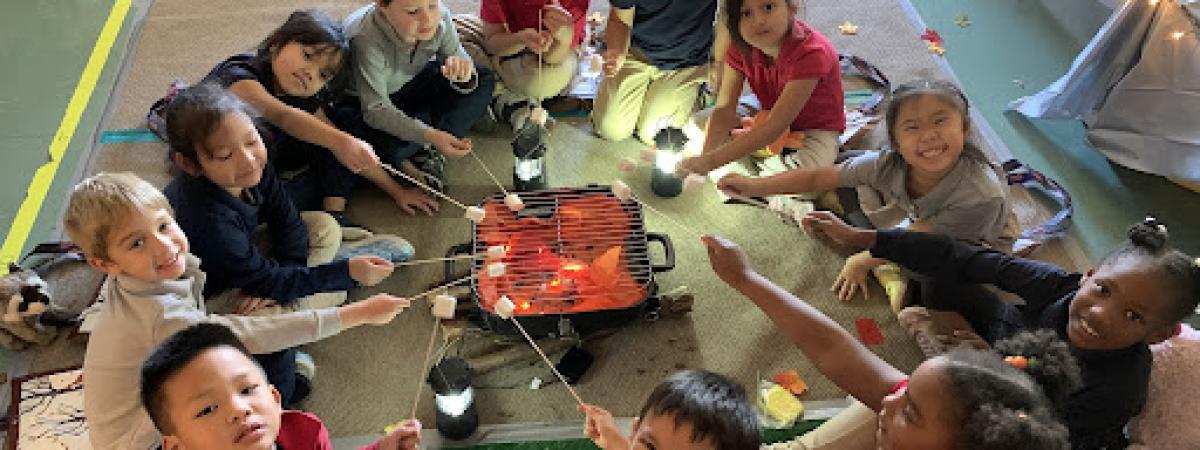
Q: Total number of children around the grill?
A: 12